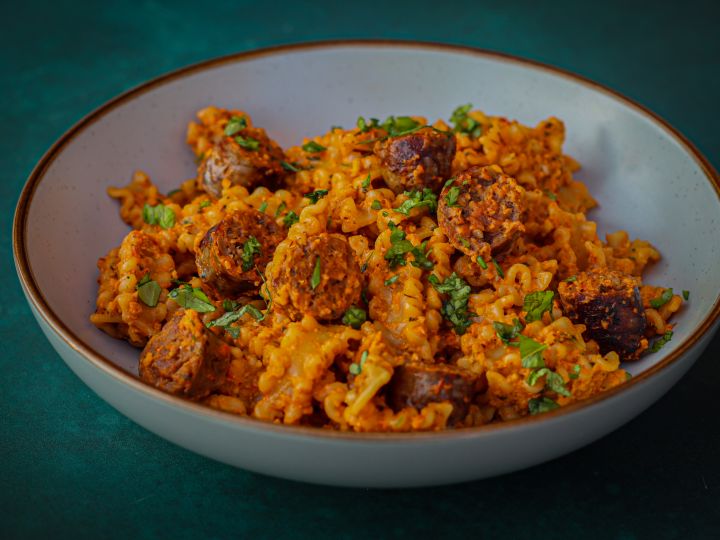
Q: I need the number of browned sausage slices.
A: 8